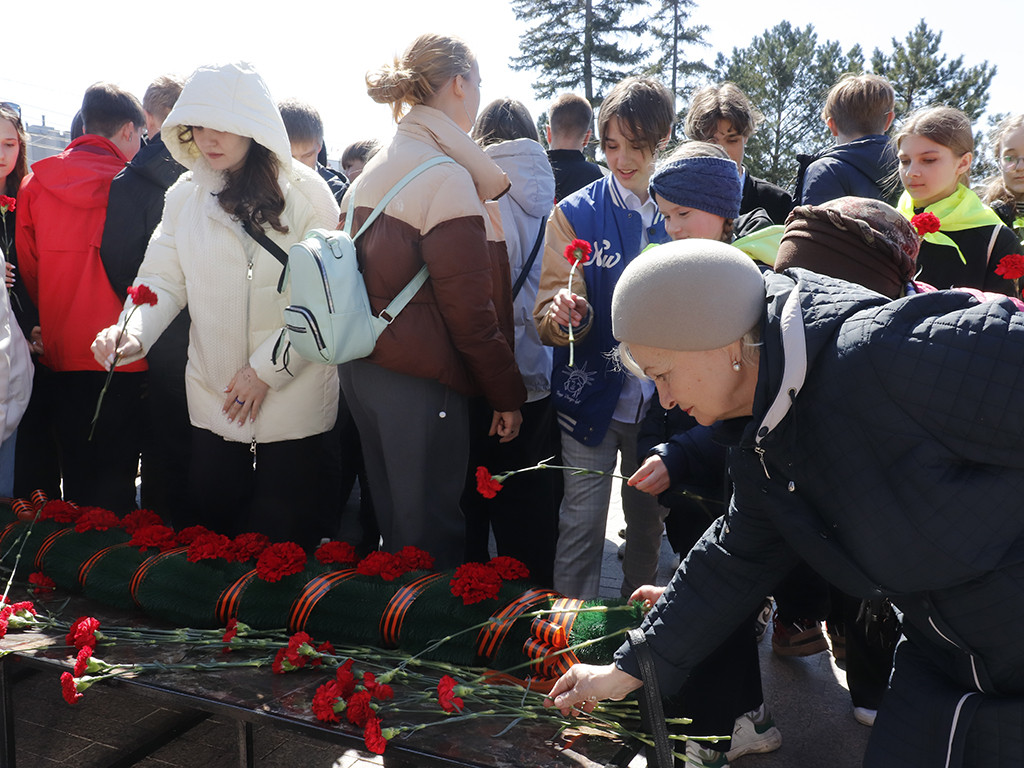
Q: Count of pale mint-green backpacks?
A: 1